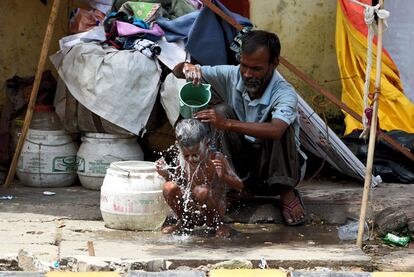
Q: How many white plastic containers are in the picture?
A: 3